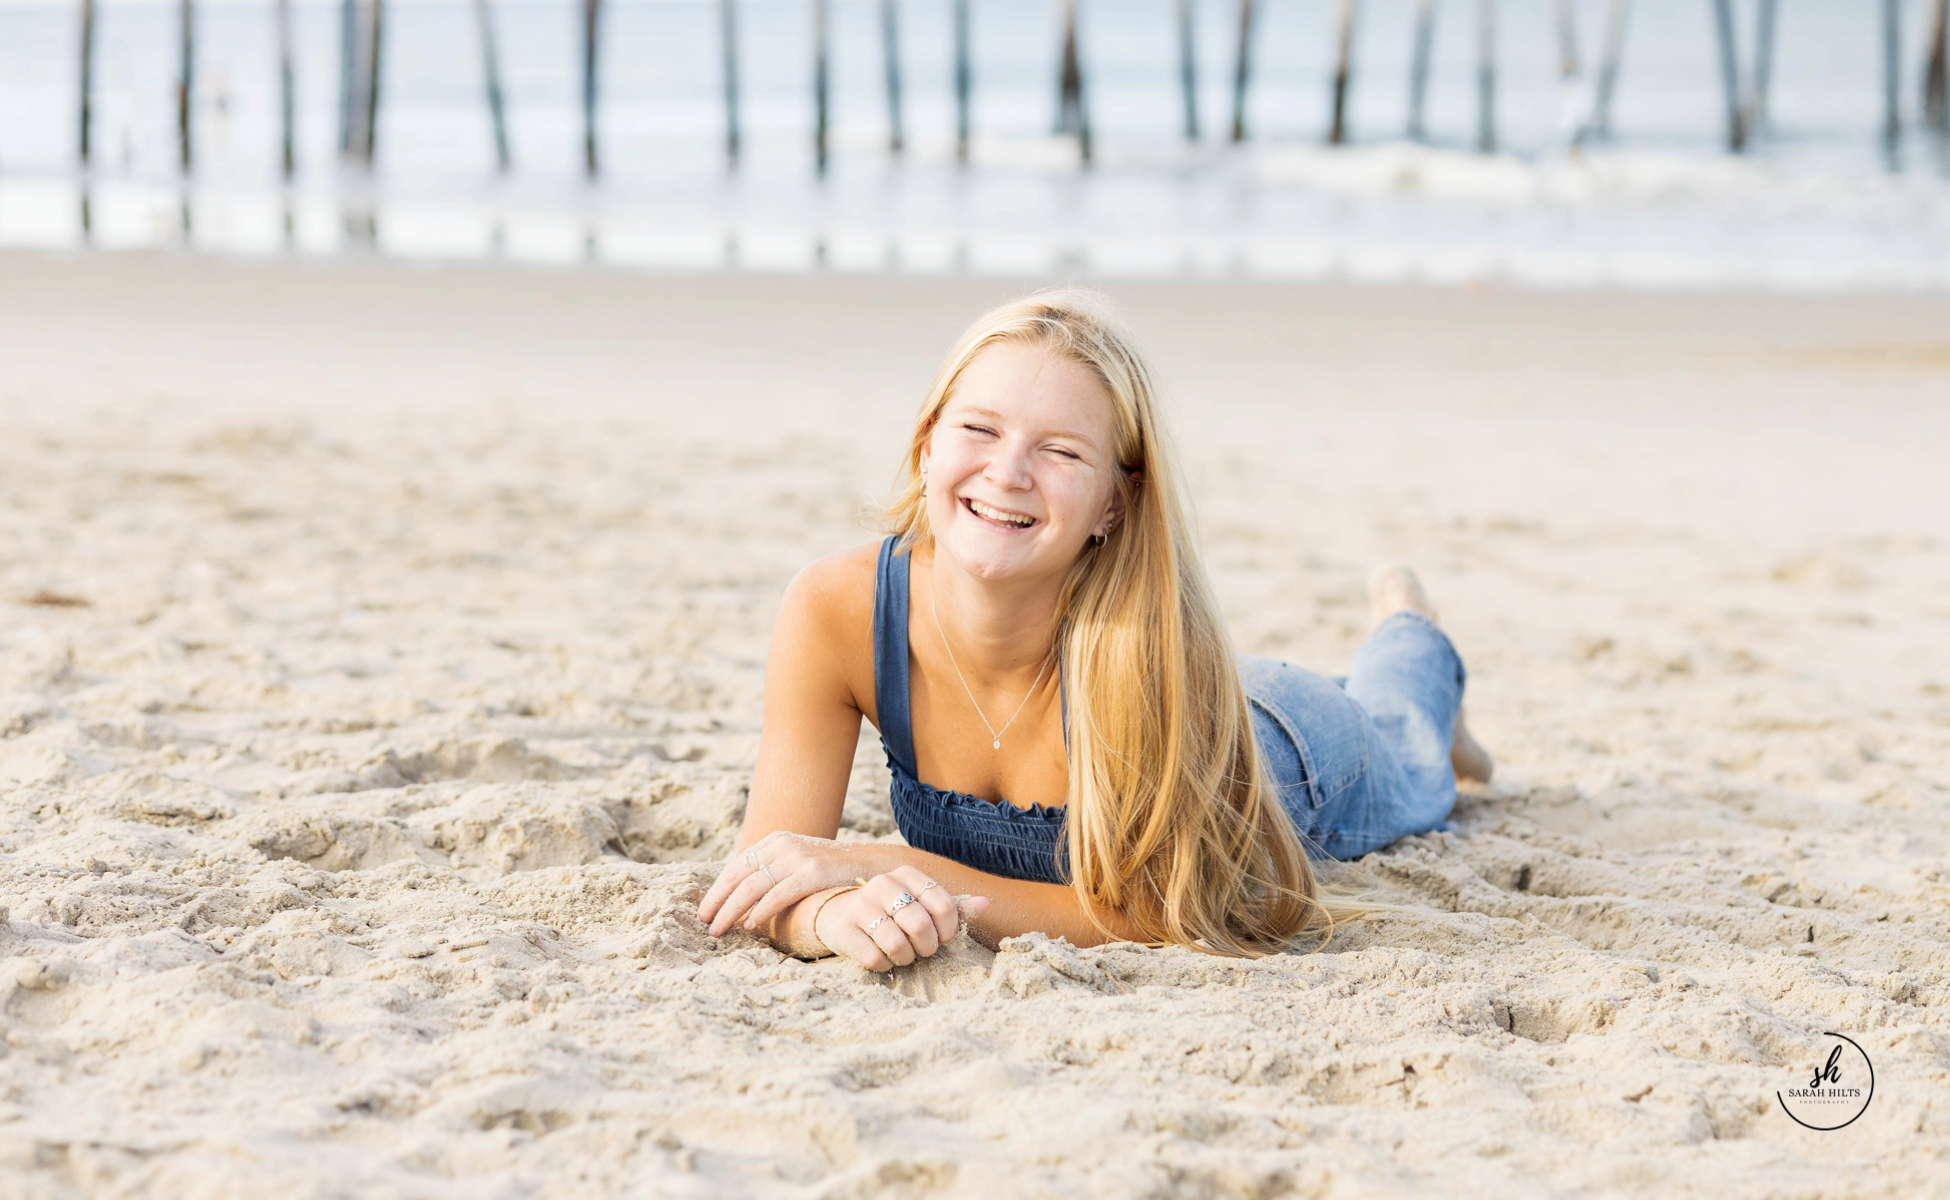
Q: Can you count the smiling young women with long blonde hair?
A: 1